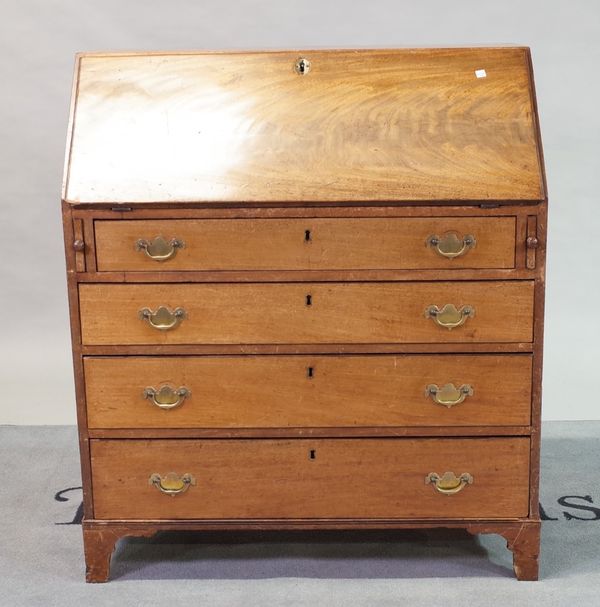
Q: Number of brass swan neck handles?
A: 8